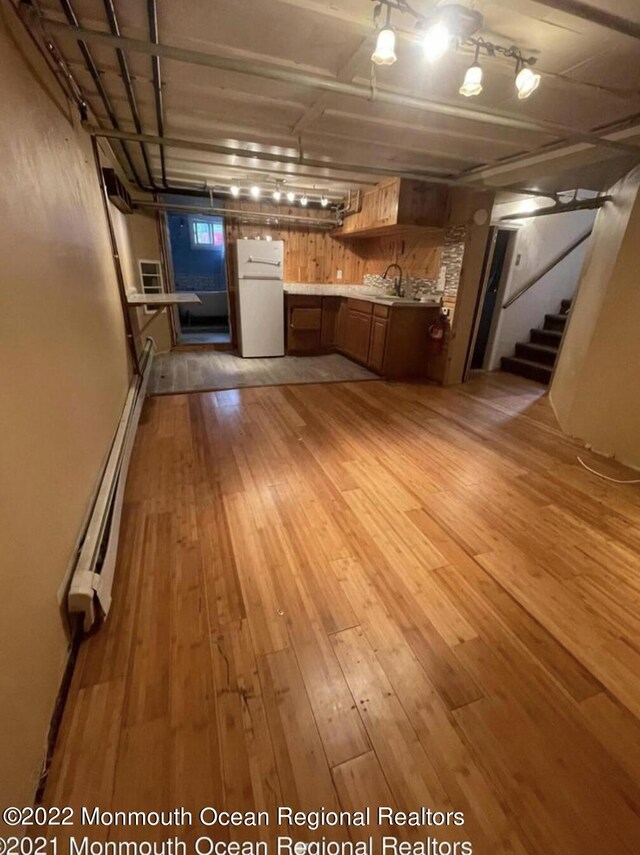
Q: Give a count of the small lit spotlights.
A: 6